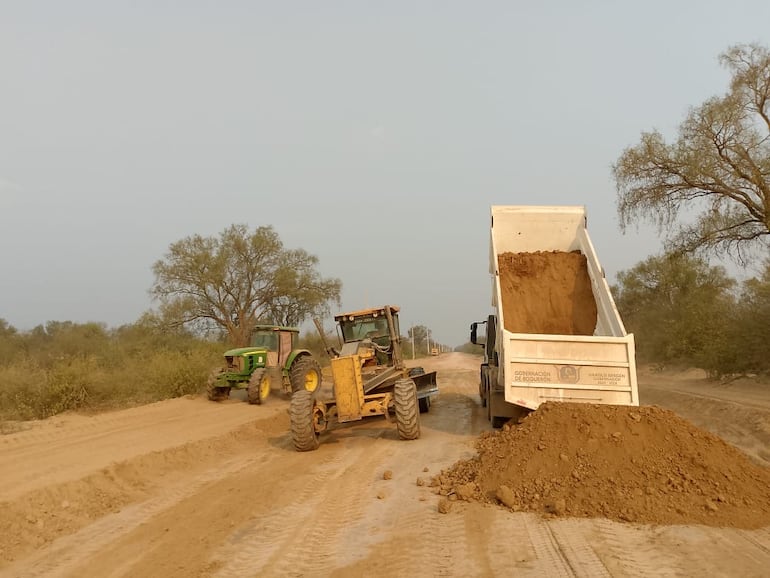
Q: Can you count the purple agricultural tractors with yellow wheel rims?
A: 0